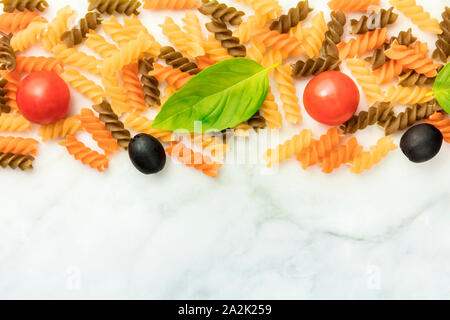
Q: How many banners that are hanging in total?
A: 0